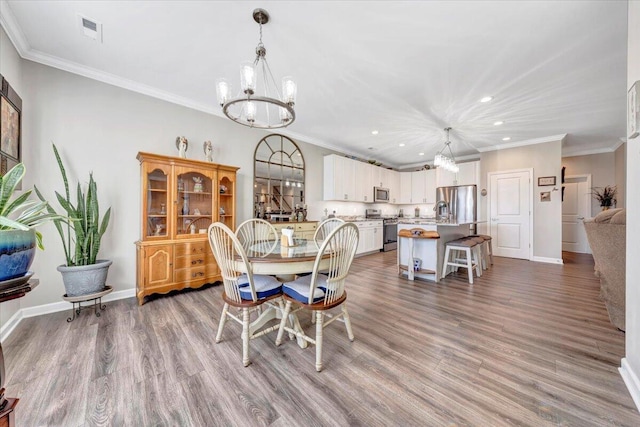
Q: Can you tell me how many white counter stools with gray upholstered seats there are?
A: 3